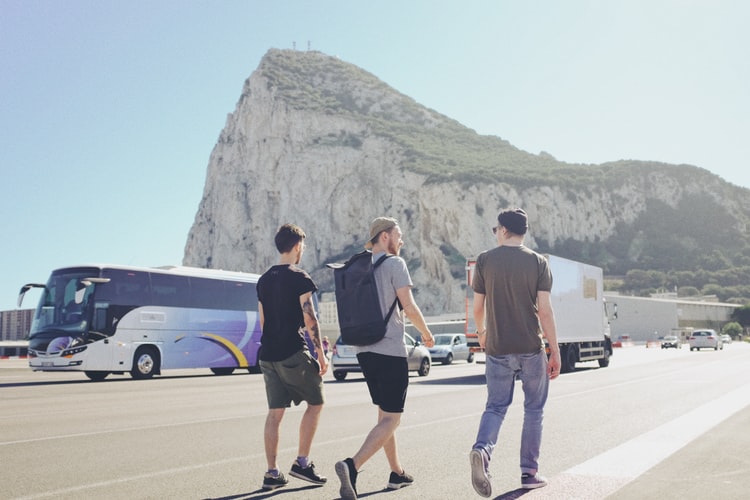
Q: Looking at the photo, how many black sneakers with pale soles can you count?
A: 4